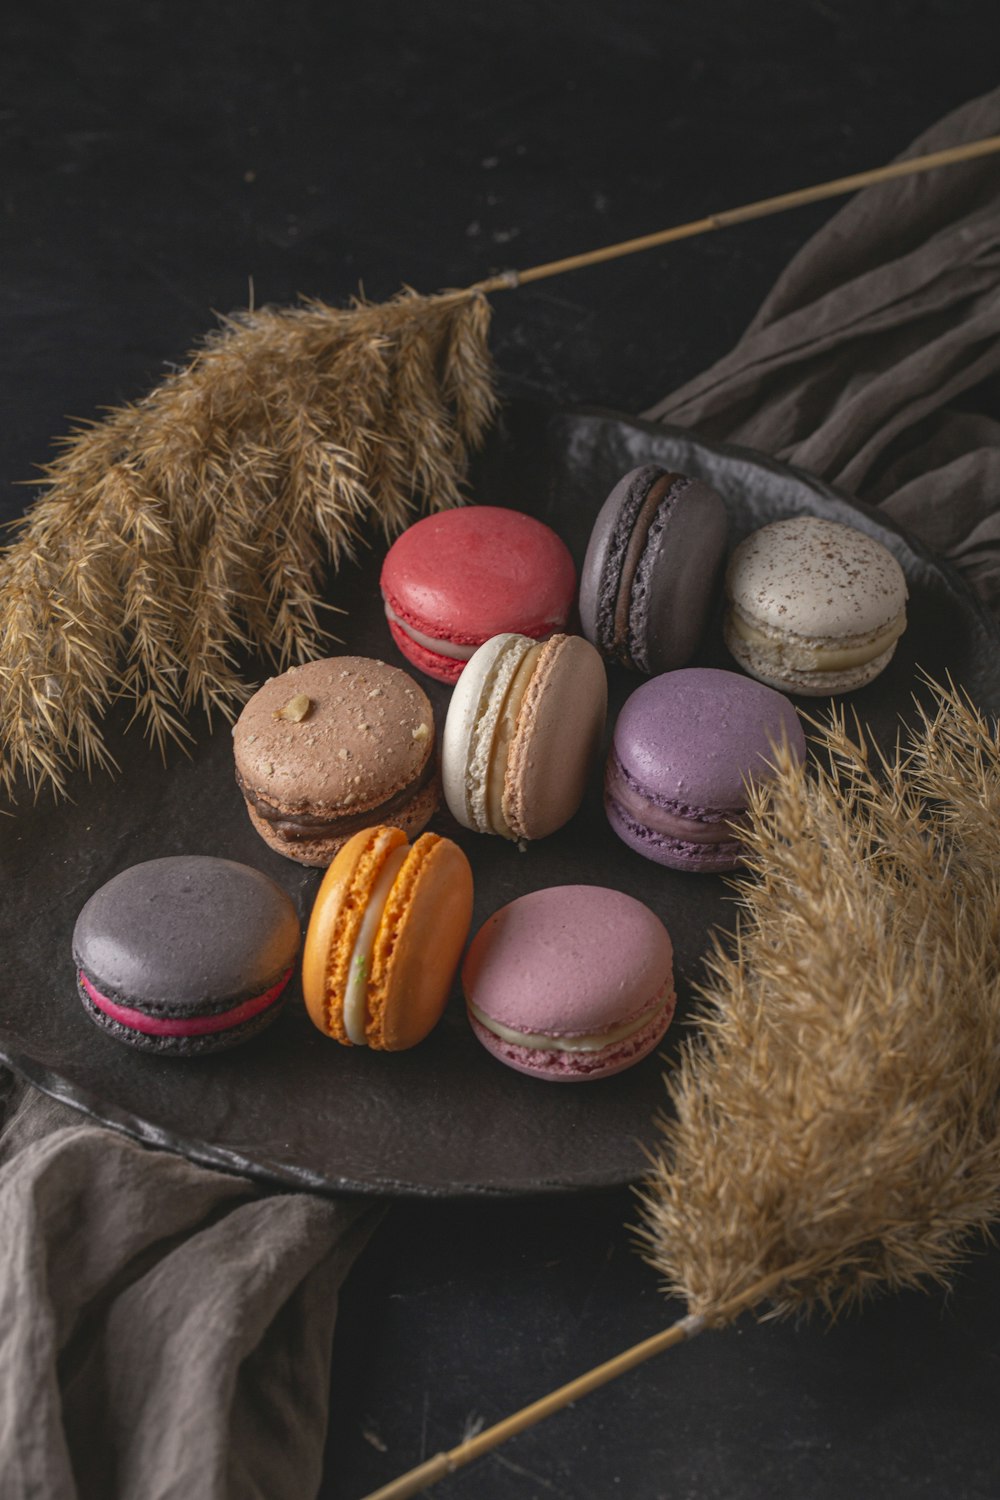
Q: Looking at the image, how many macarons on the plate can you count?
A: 9